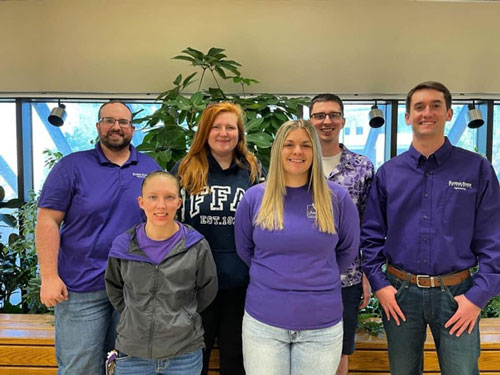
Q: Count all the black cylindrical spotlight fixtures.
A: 3